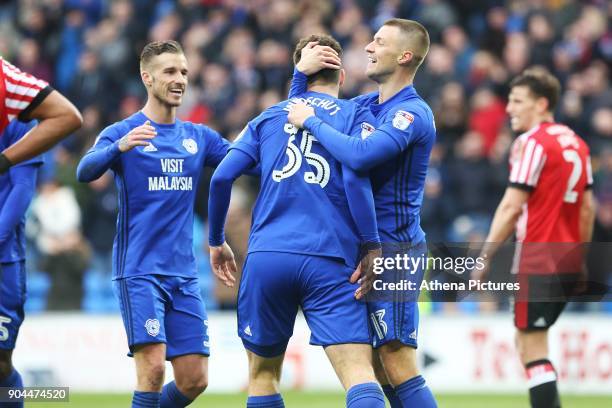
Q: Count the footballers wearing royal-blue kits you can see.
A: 4